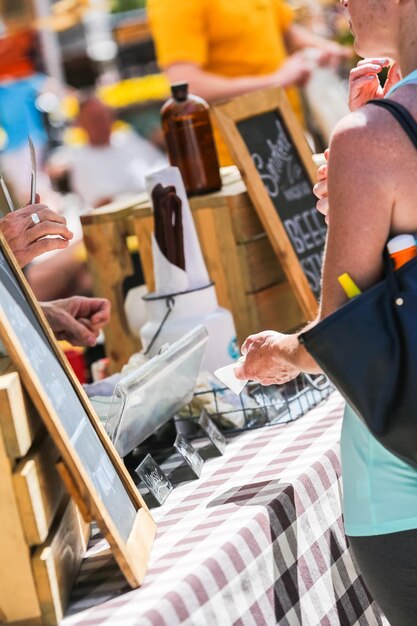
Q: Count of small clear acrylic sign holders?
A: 3